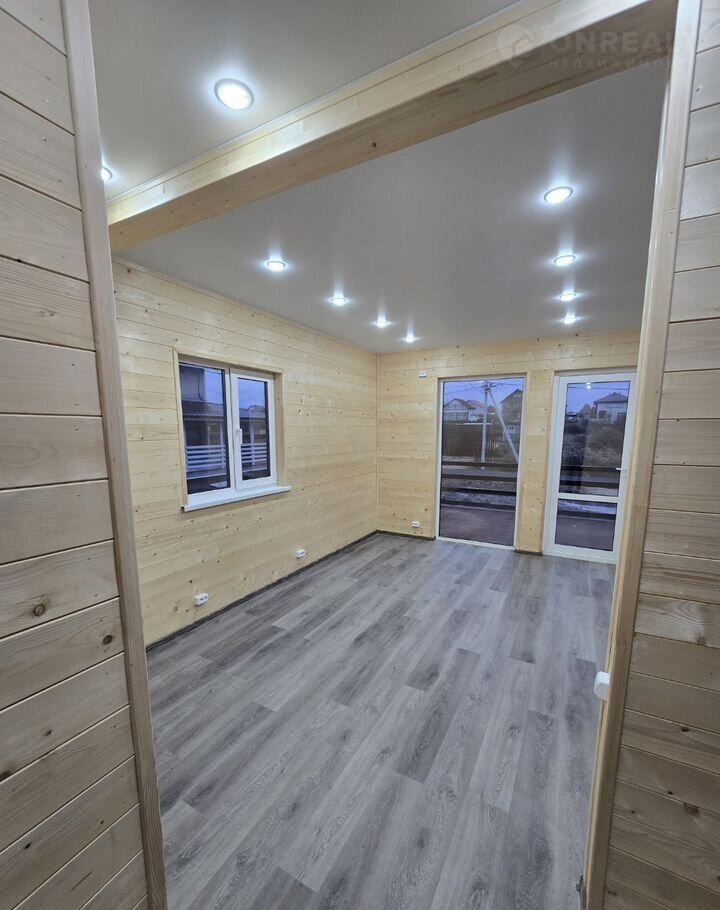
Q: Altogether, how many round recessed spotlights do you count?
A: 10